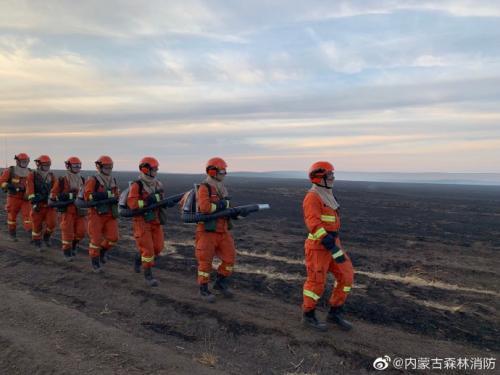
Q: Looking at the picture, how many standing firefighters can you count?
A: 7